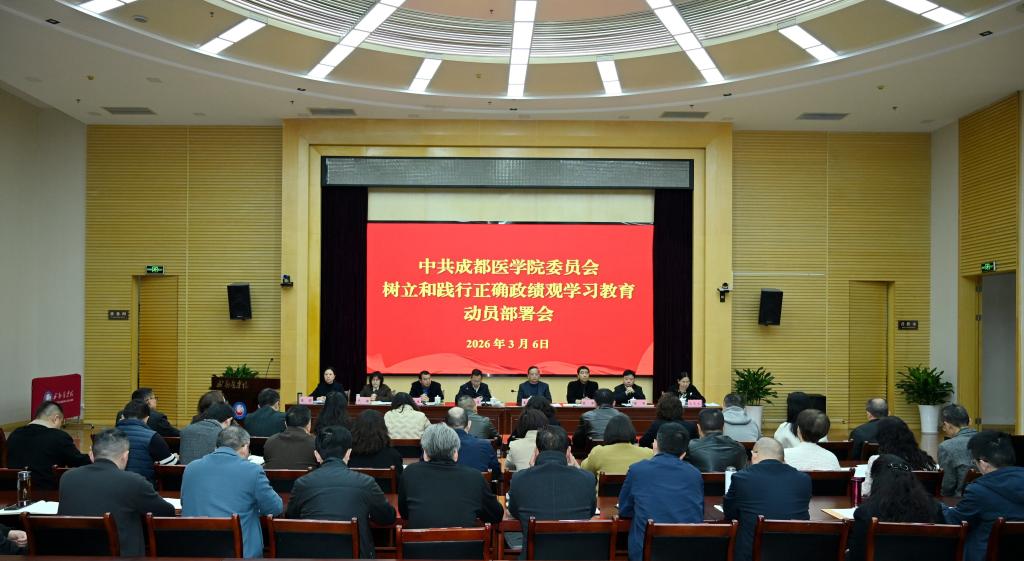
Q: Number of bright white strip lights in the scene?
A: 9